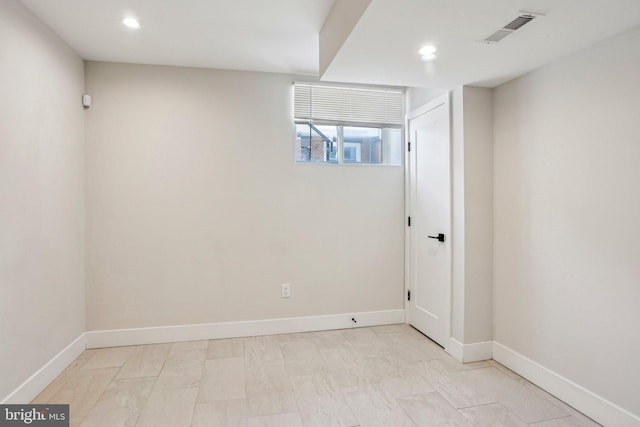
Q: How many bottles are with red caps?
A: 0